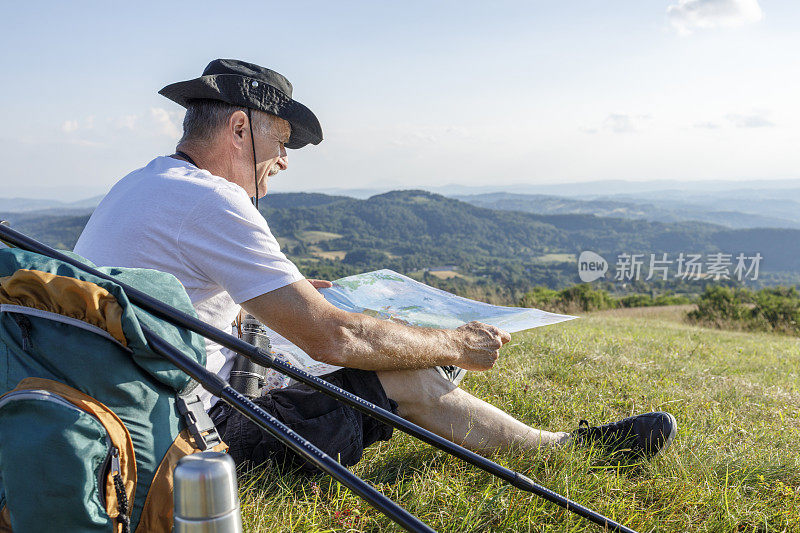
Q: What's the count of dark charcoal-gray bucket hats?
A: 1